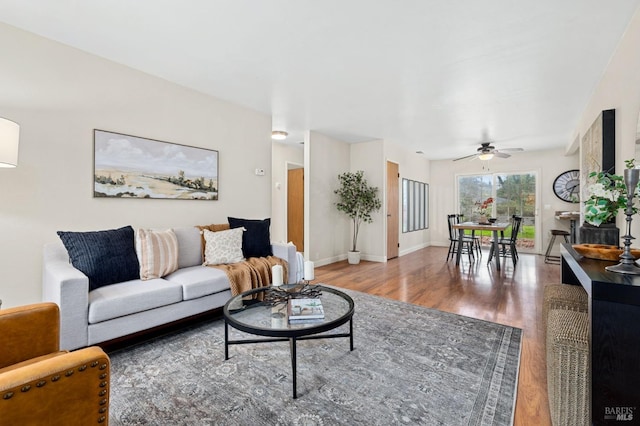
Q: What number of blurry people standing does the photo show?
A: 0